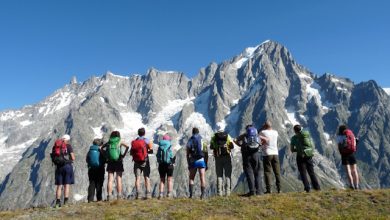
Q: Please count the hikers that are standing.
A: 11